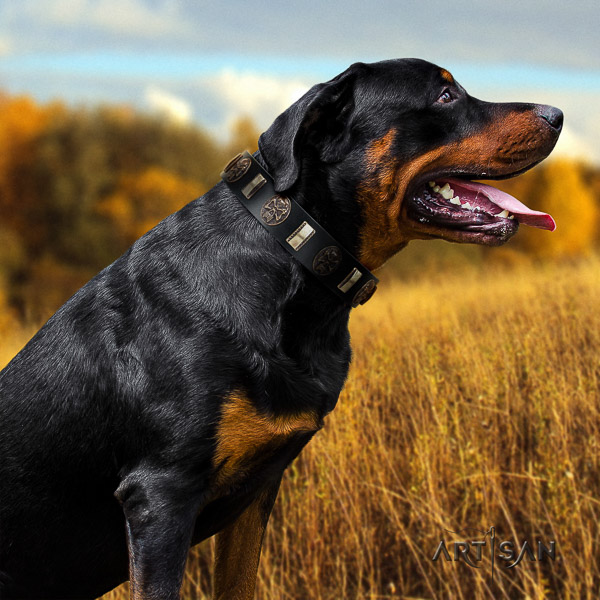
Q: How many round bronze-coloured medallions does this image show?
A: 4